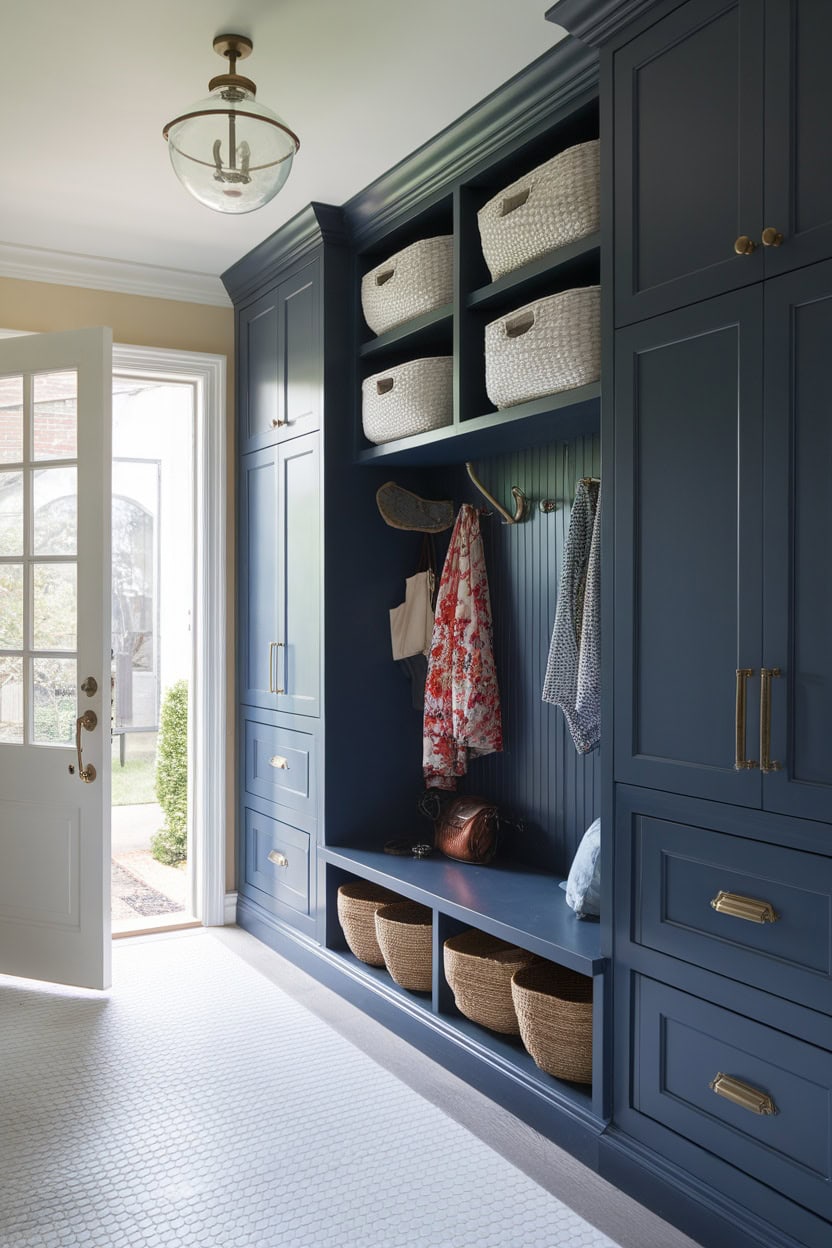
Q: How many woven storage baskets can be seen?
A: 8